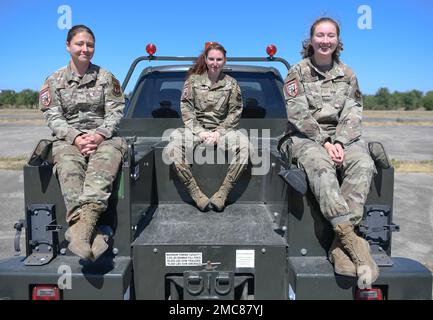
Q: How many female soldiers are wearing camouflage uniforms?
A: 3